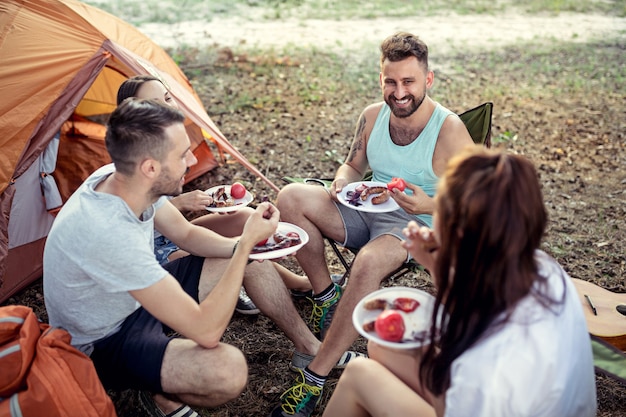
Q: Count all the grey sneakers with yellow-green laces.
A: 2